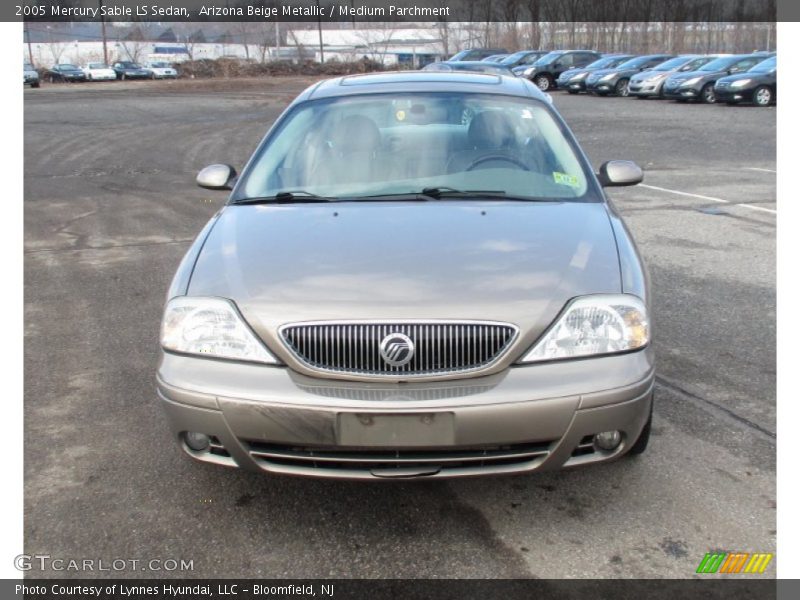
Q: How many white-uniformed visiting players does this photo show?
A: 0